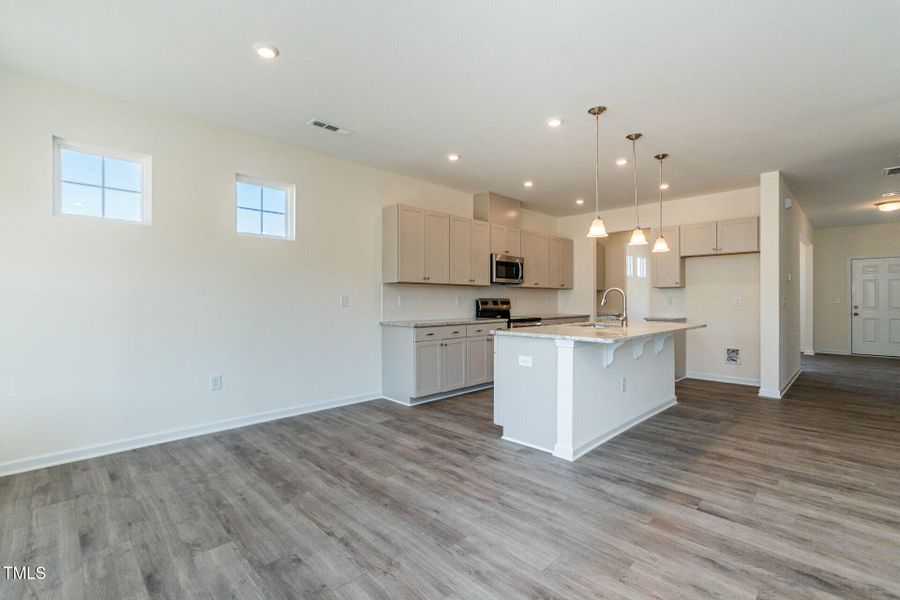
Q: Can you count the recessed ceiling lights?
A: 7